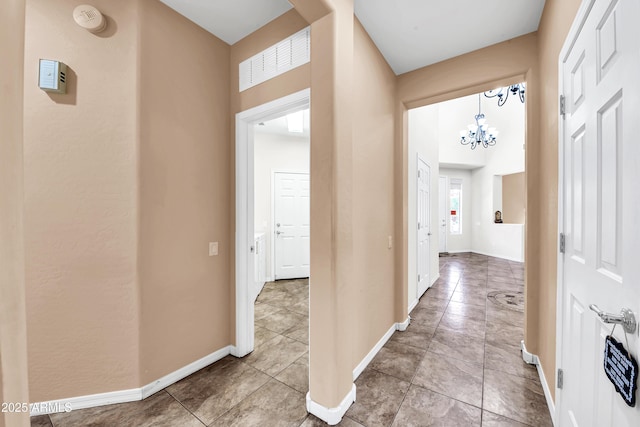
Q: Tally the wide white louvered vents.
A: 1